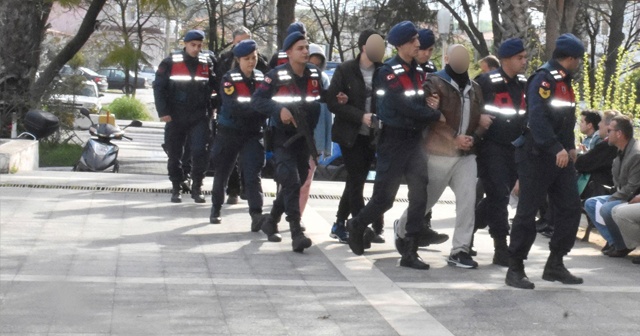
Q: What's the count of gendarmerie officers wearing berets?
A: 8